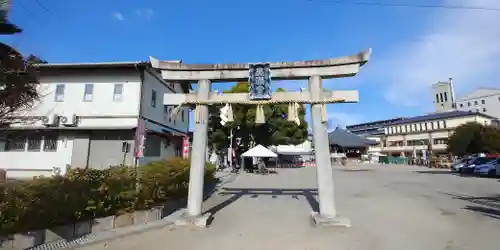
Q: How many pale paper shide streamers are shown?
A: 2